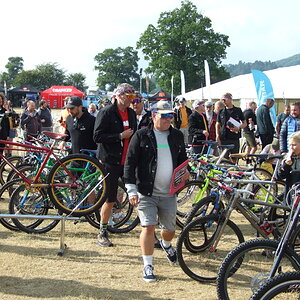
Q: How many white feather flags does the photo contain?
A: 3